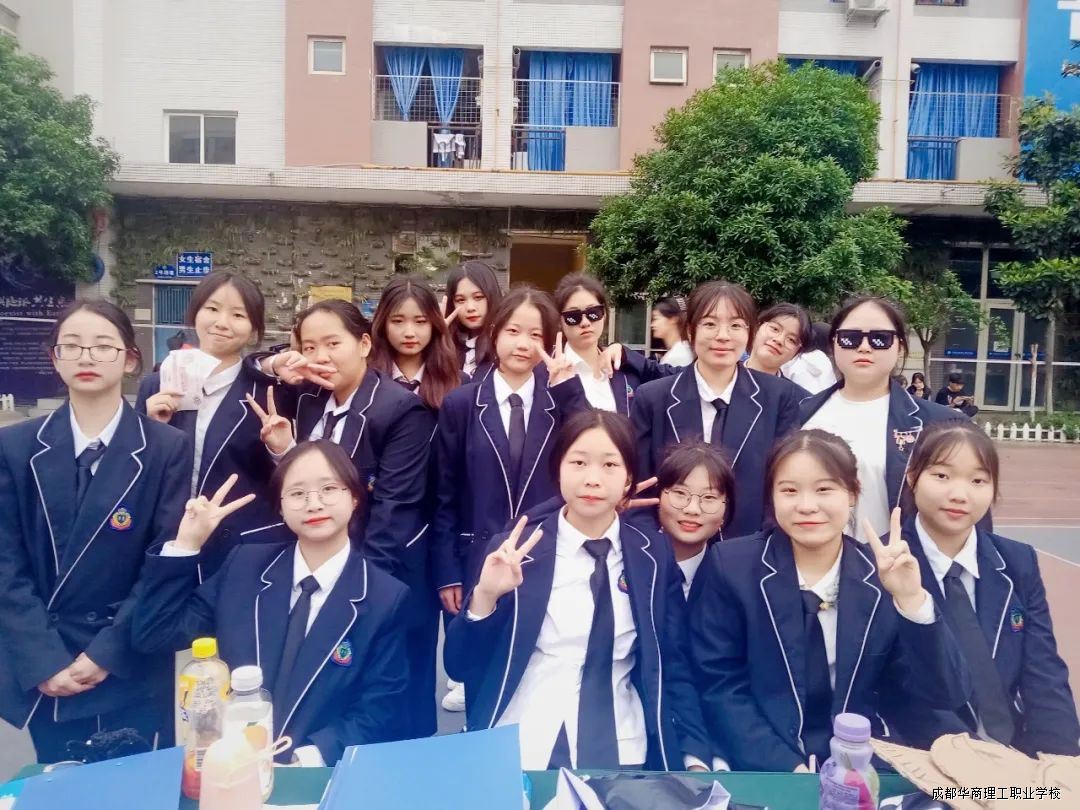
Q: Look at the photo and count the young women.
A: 15